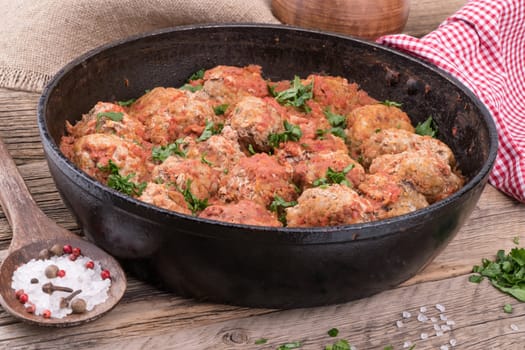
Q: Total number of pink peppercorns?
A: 10